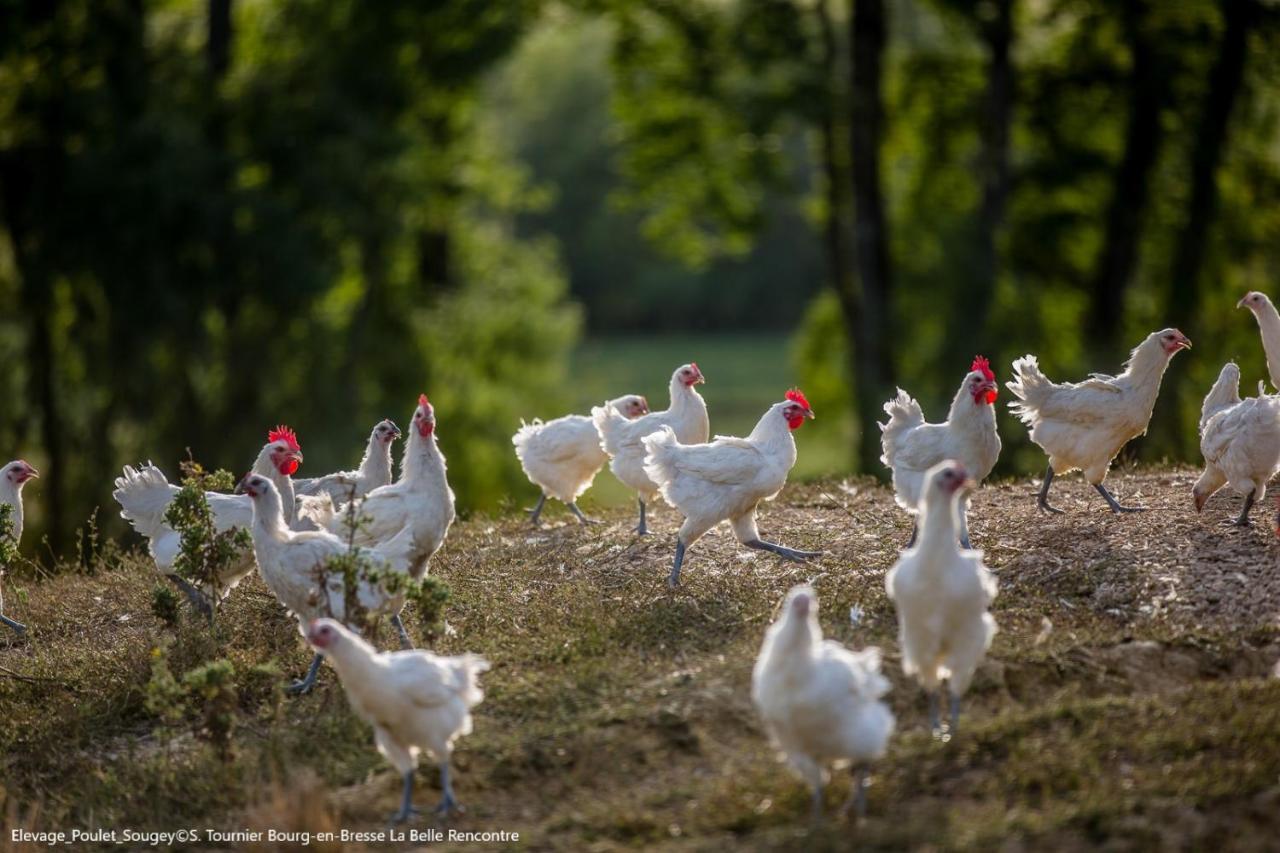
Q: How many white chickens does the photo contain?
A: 15